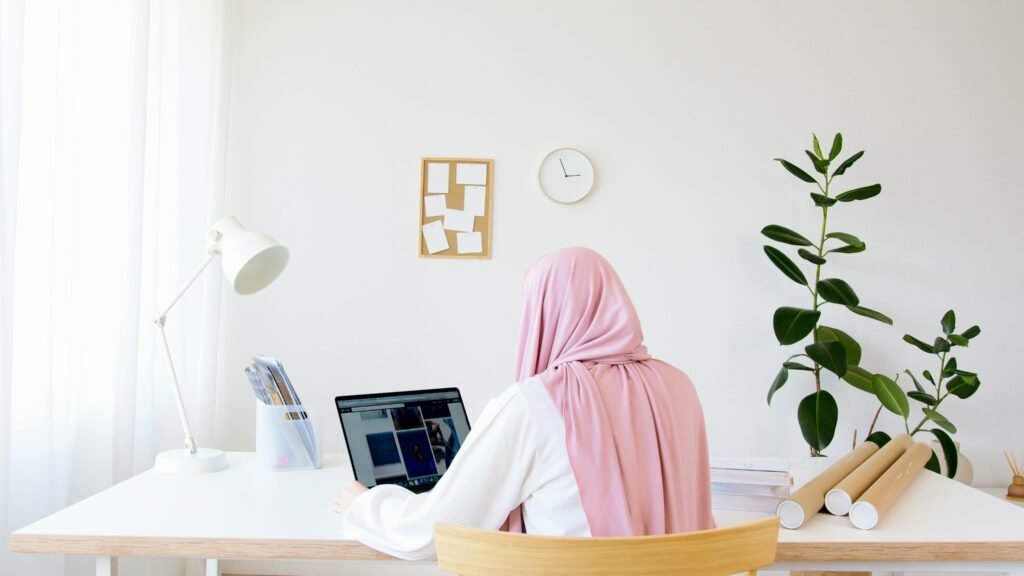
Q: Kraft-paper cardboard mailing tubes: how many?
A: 3